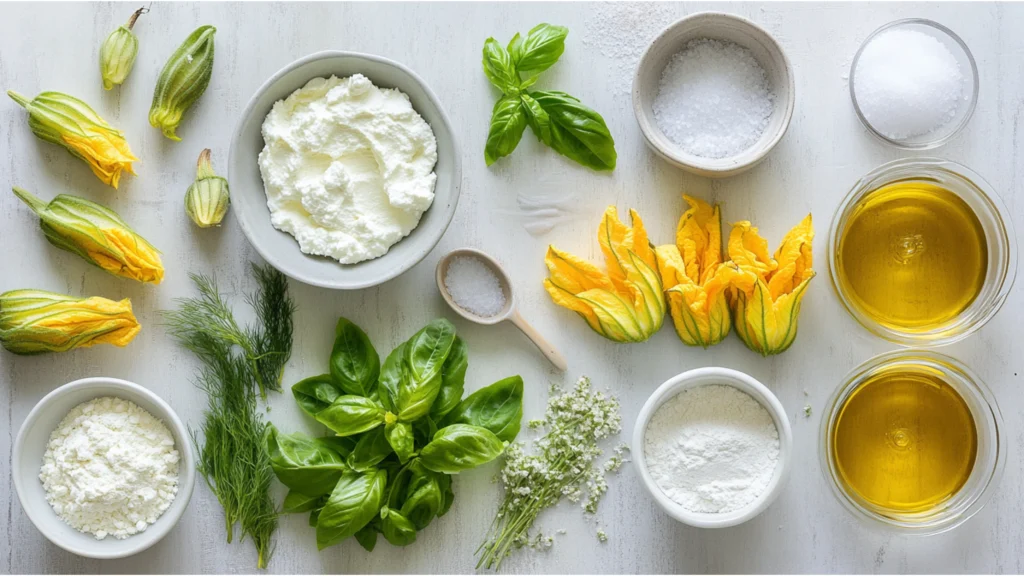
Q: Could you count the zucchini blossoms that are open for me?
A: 3